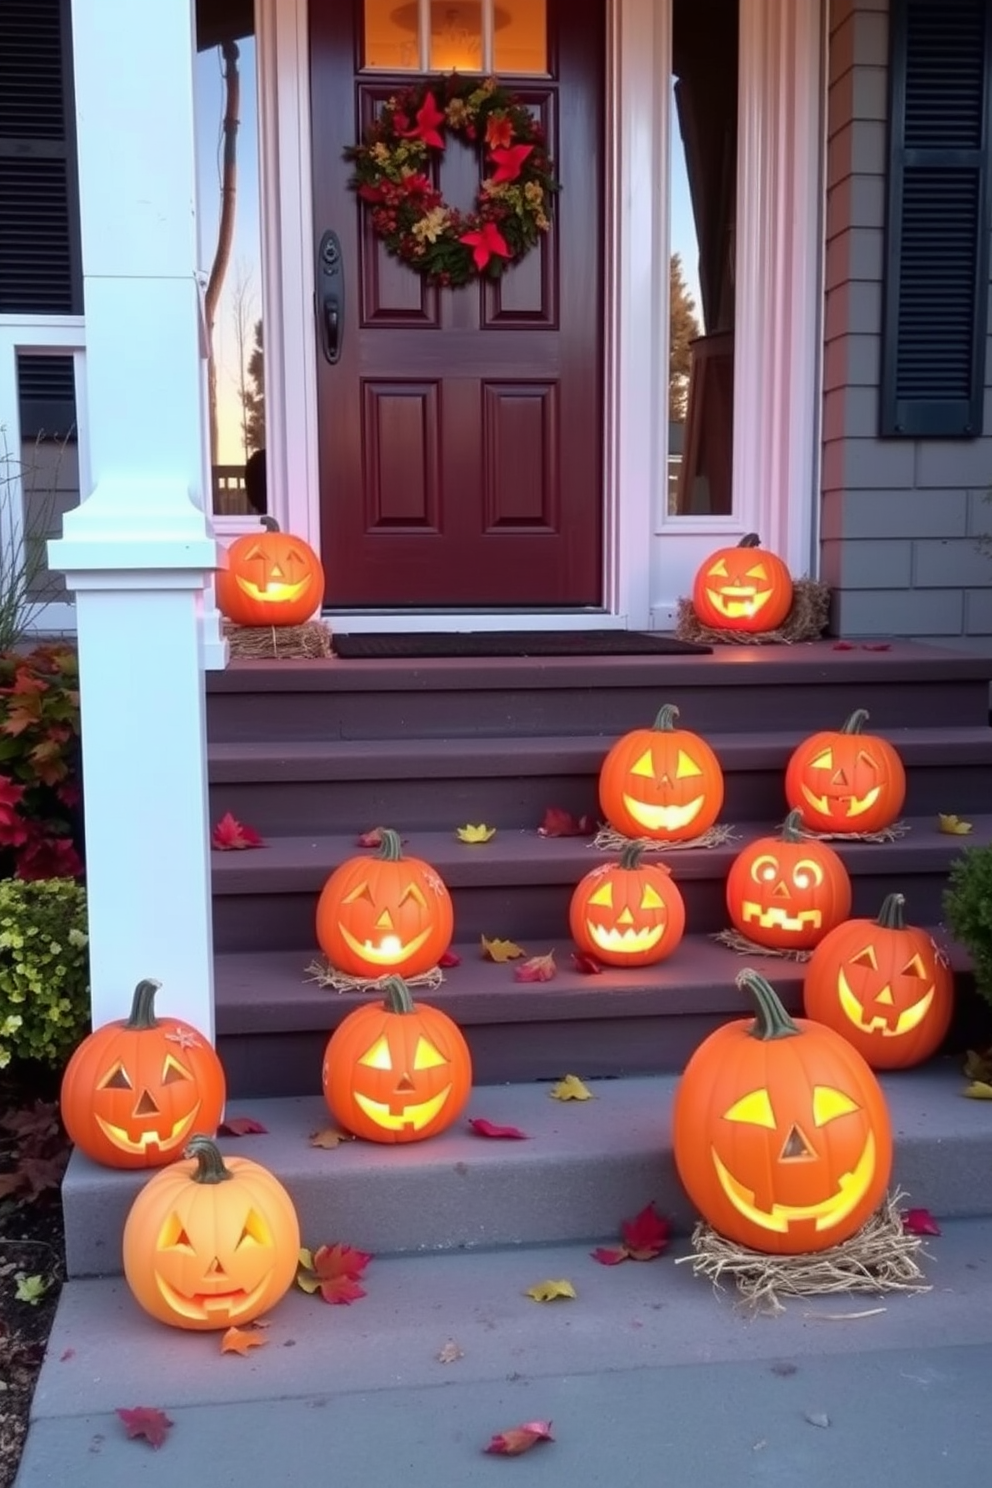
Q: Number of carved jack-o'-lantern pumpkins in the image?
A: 12